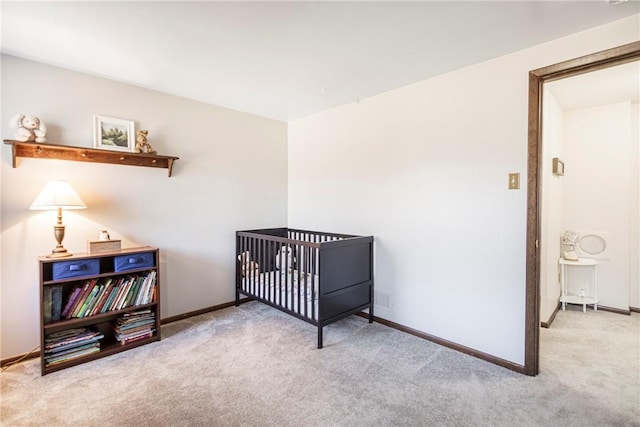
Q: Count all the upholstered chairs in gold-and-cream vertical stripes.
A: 0